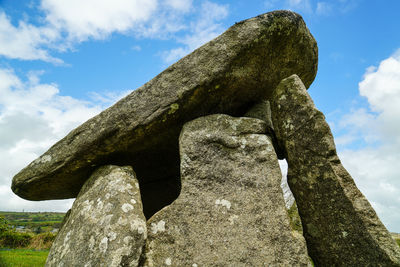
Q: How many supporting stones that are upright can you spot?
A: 3